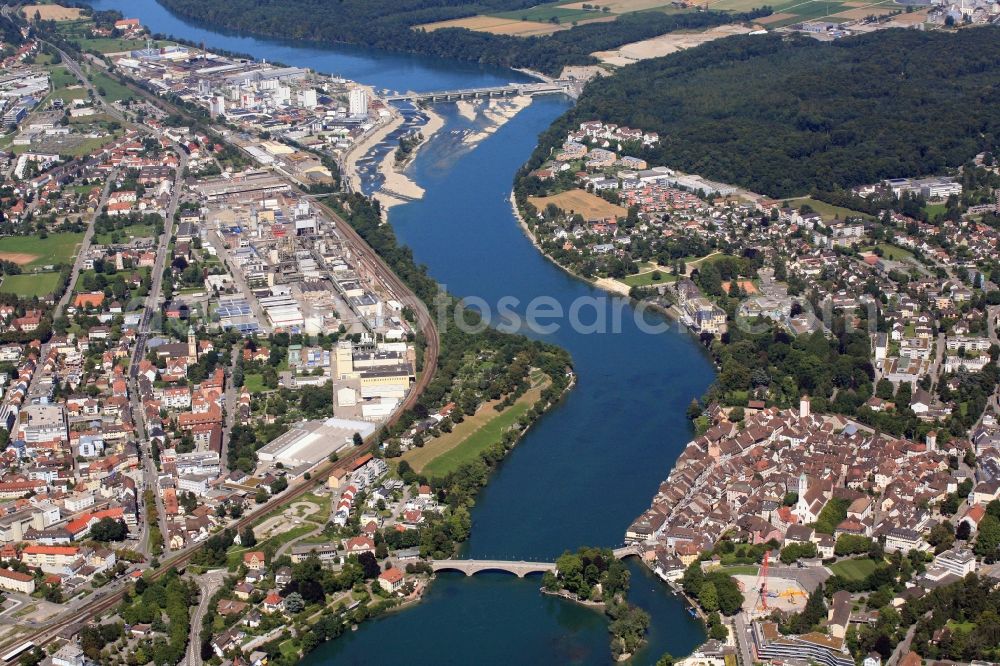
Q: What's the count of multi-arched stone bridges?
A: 1